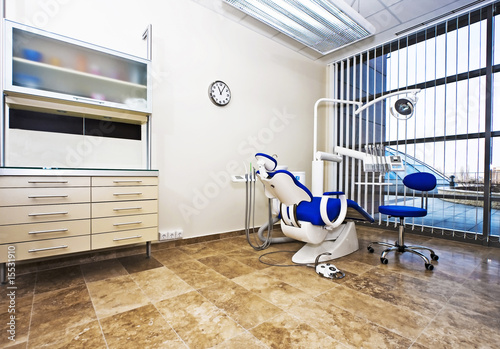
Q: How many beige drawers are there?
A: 10